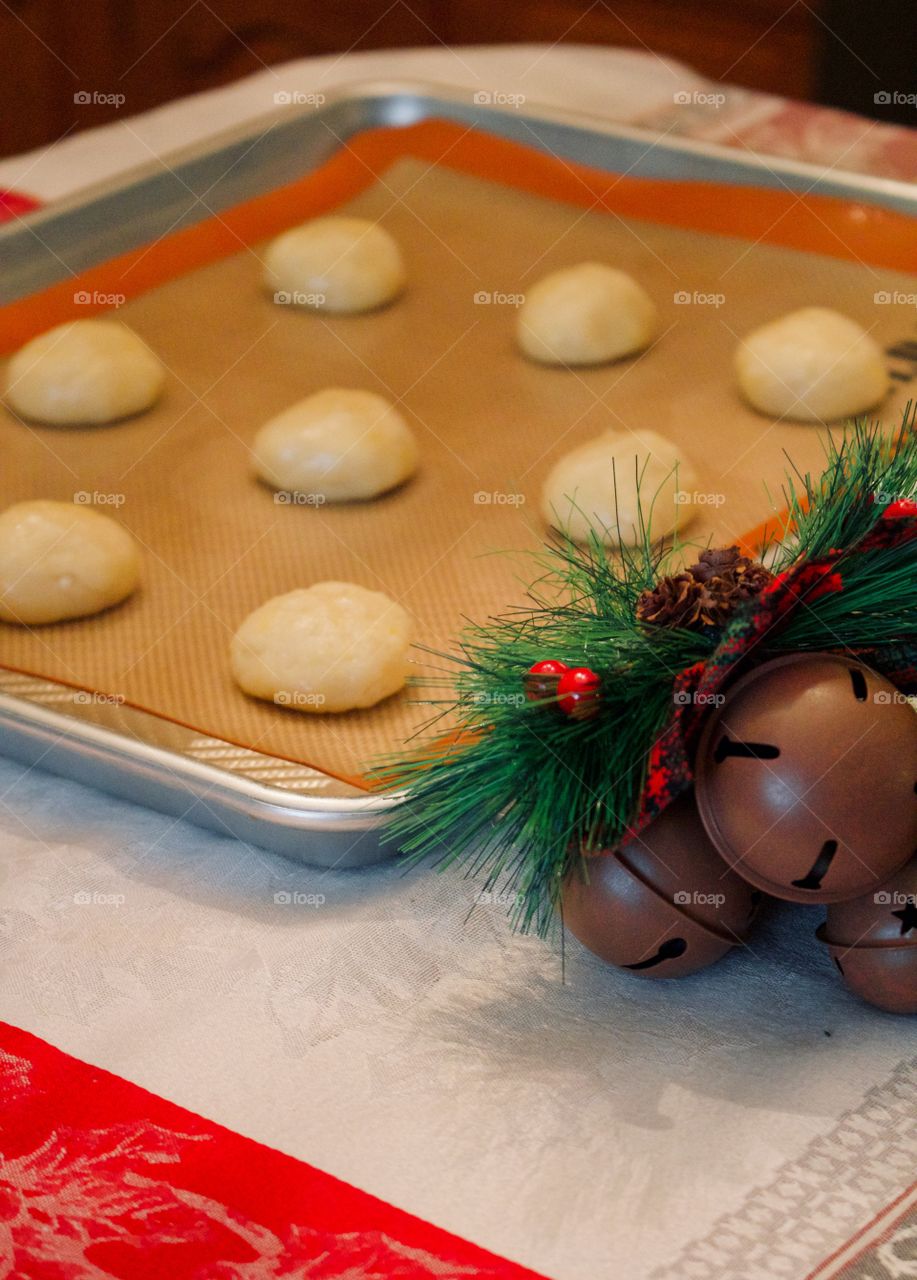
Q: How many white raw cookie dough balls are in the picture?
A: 8